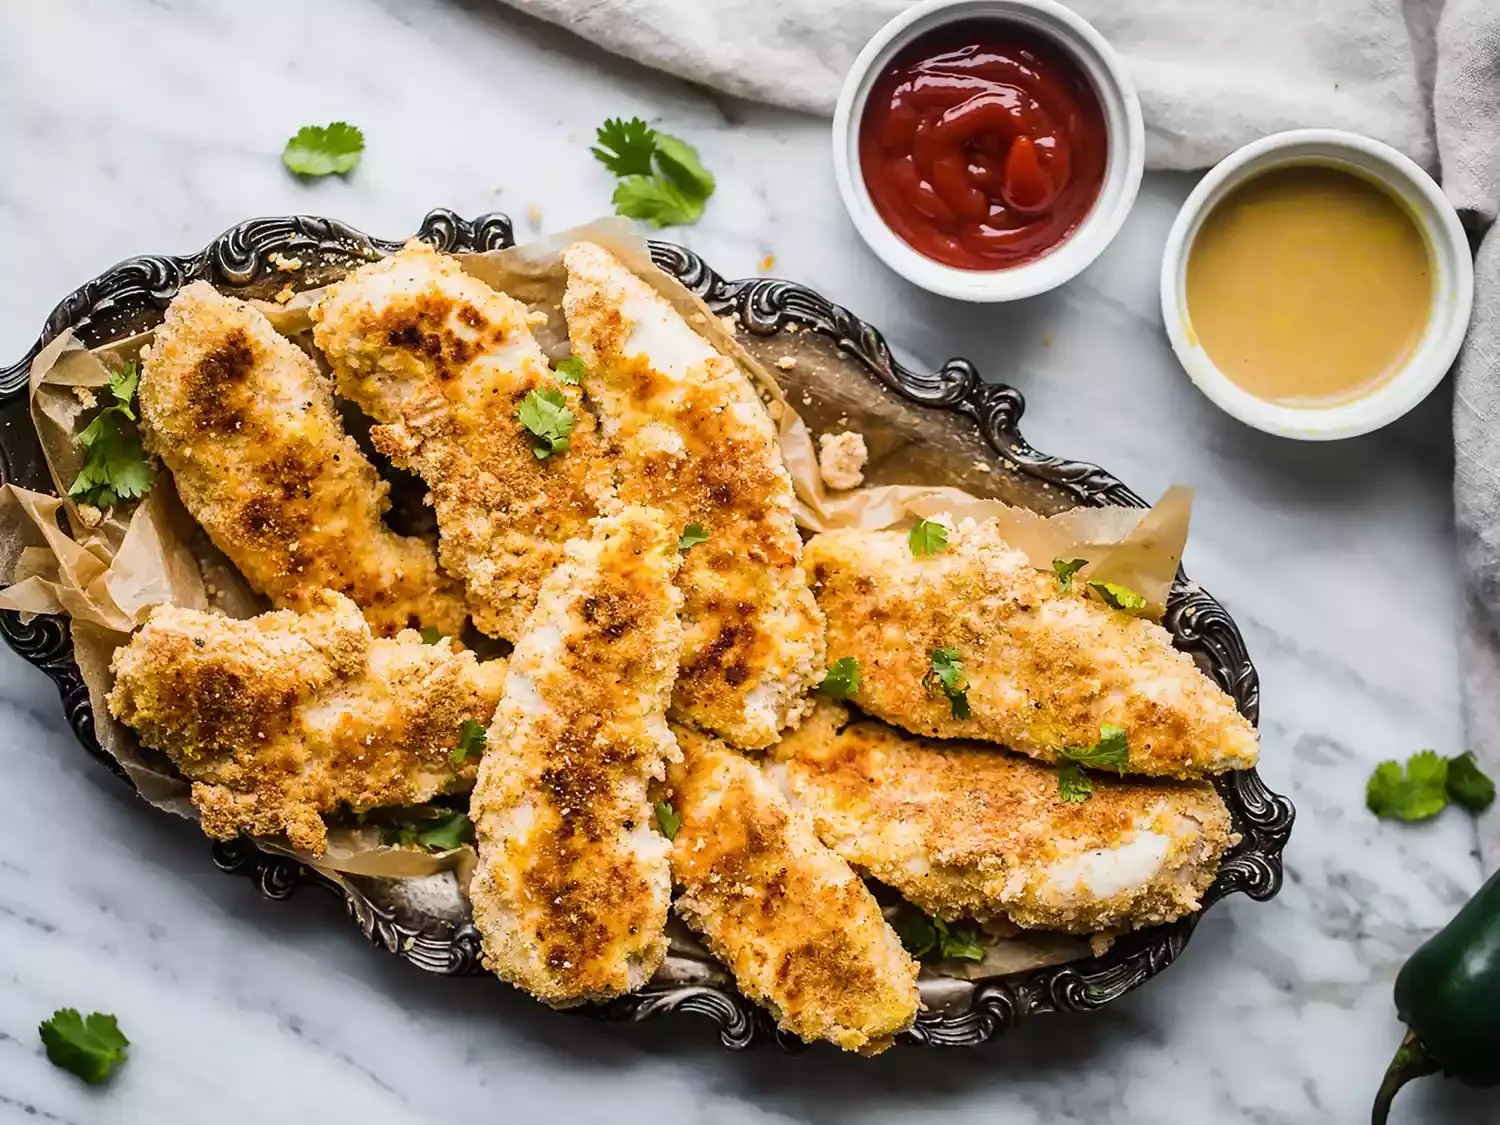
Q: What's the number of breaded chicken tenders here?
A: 8